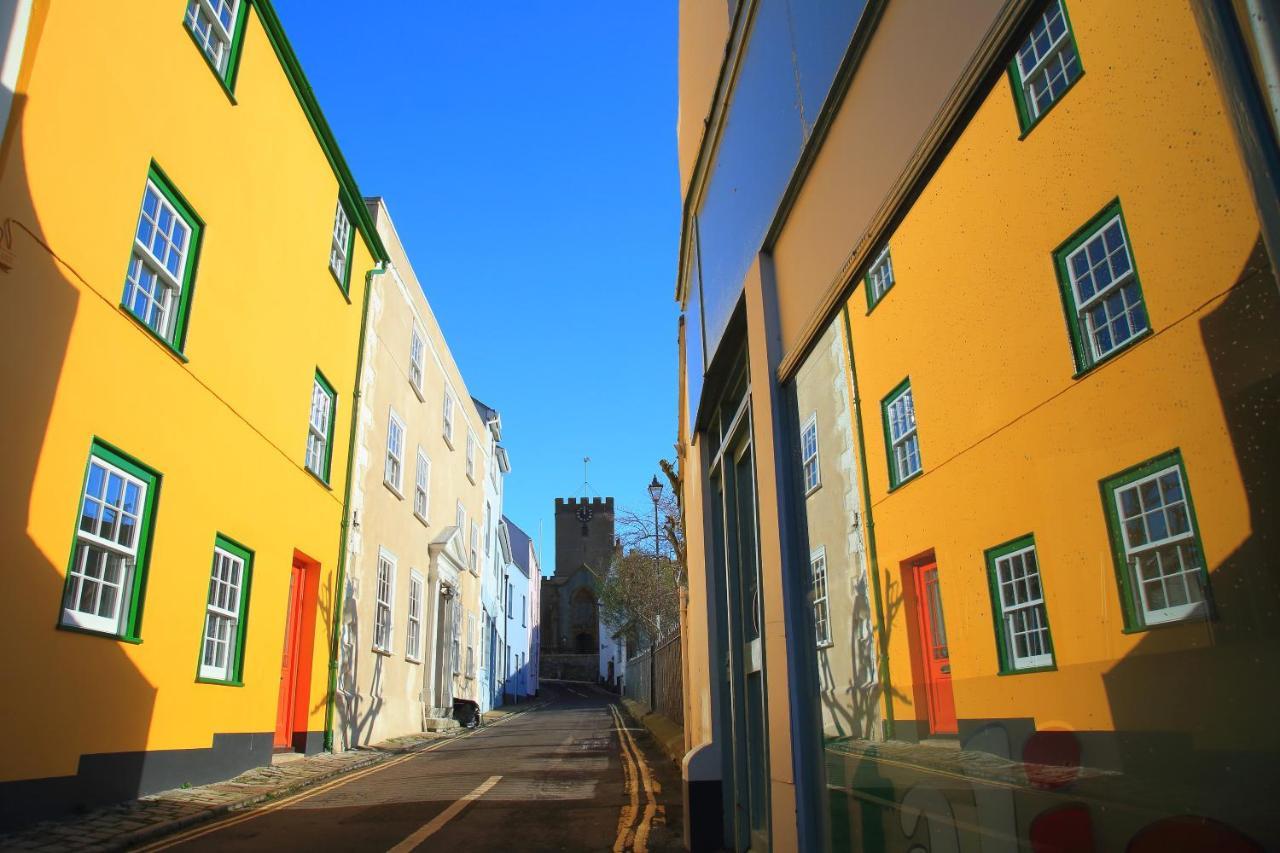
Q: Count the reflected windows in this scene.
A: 8